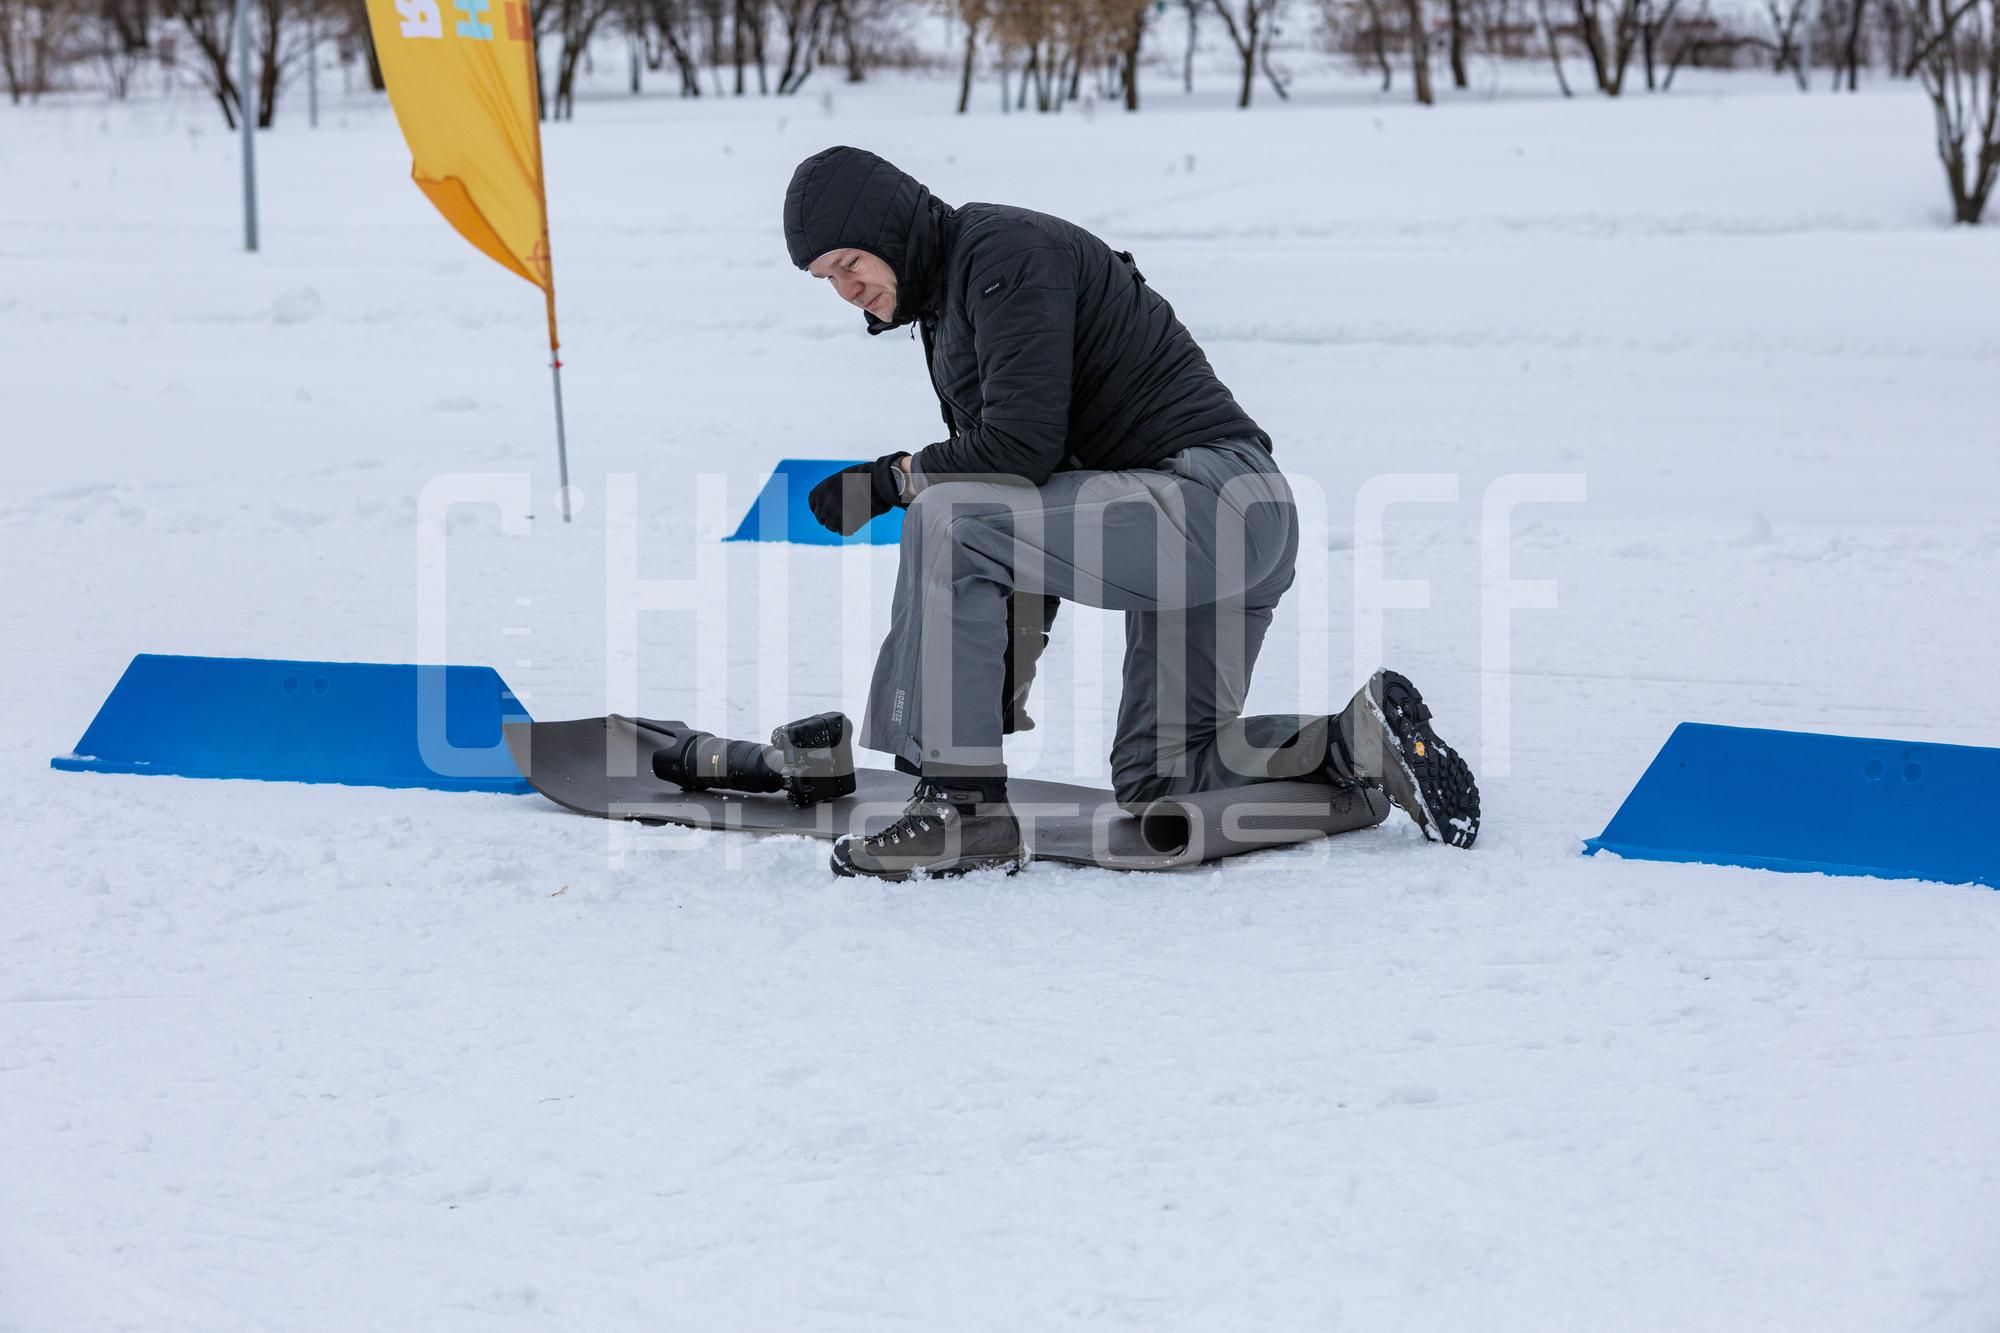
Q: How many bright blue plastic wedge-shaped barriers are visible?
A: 3